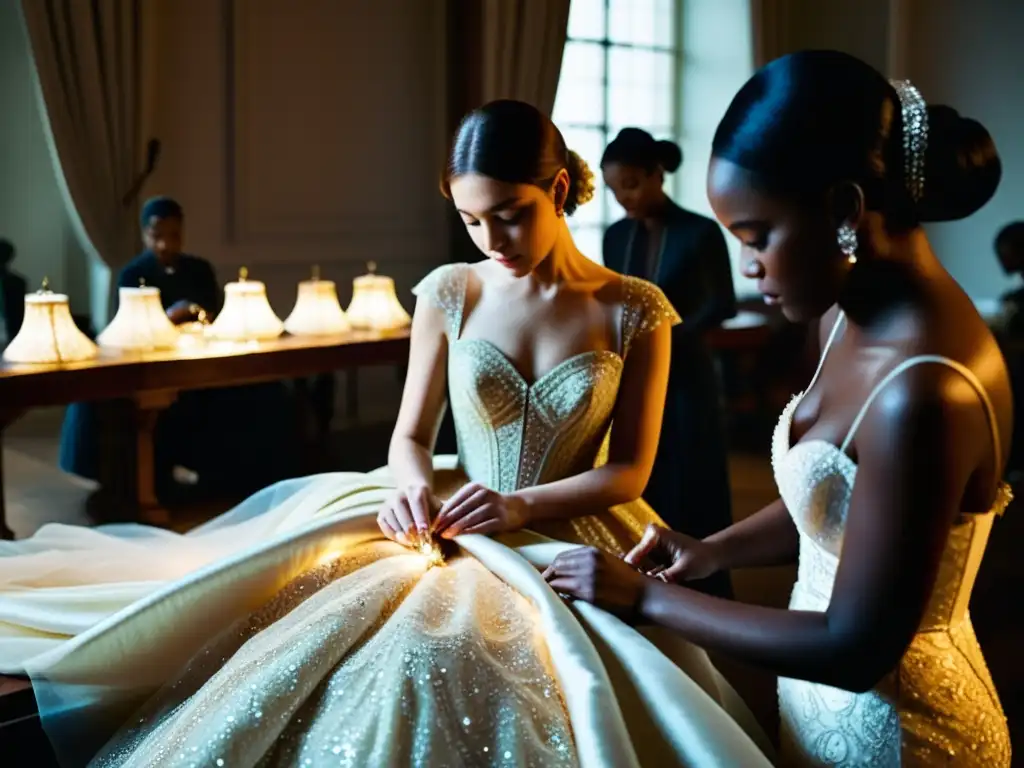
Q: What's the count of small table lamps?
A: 5